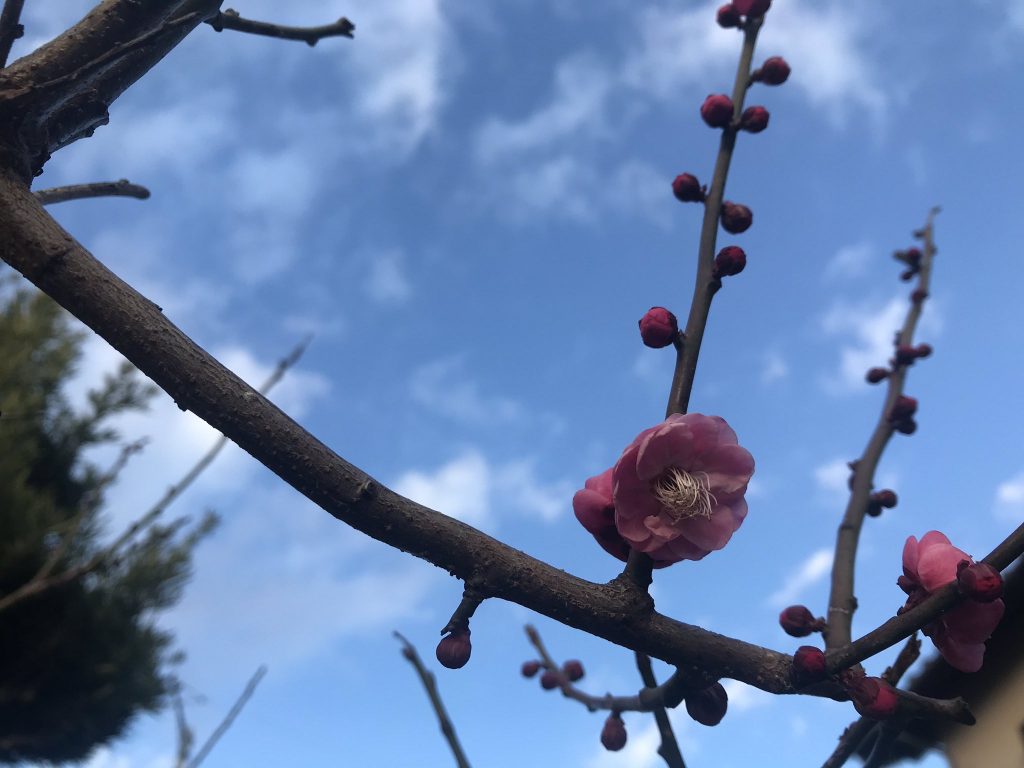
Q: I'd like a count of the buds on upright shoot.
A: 9